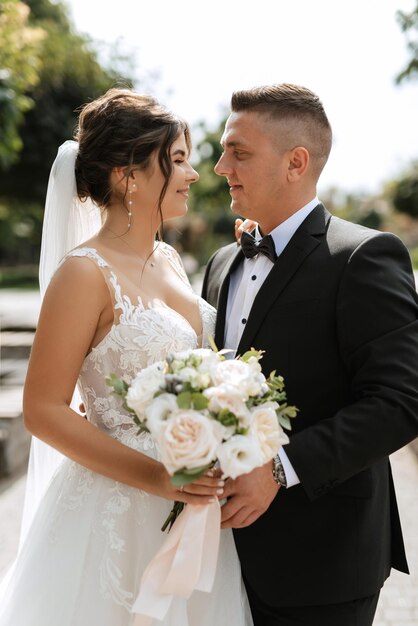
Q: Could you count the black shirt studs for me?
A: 2